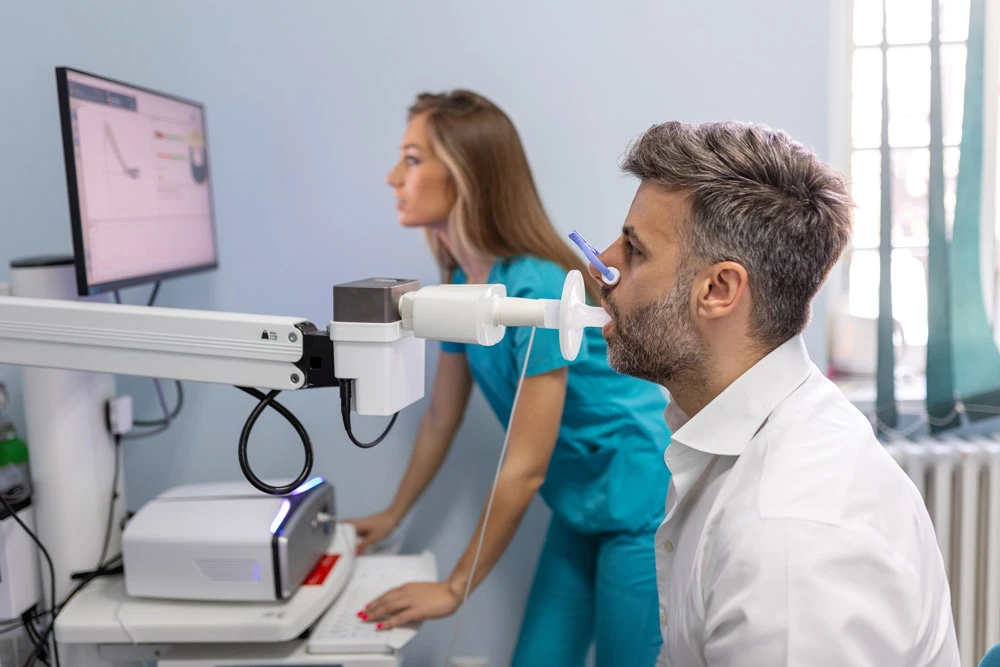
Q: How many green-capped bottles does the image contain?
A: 1